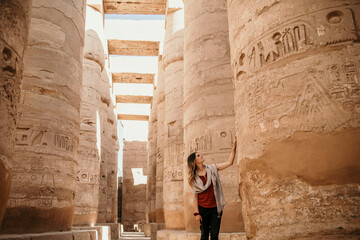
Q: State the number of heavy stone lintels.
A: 5